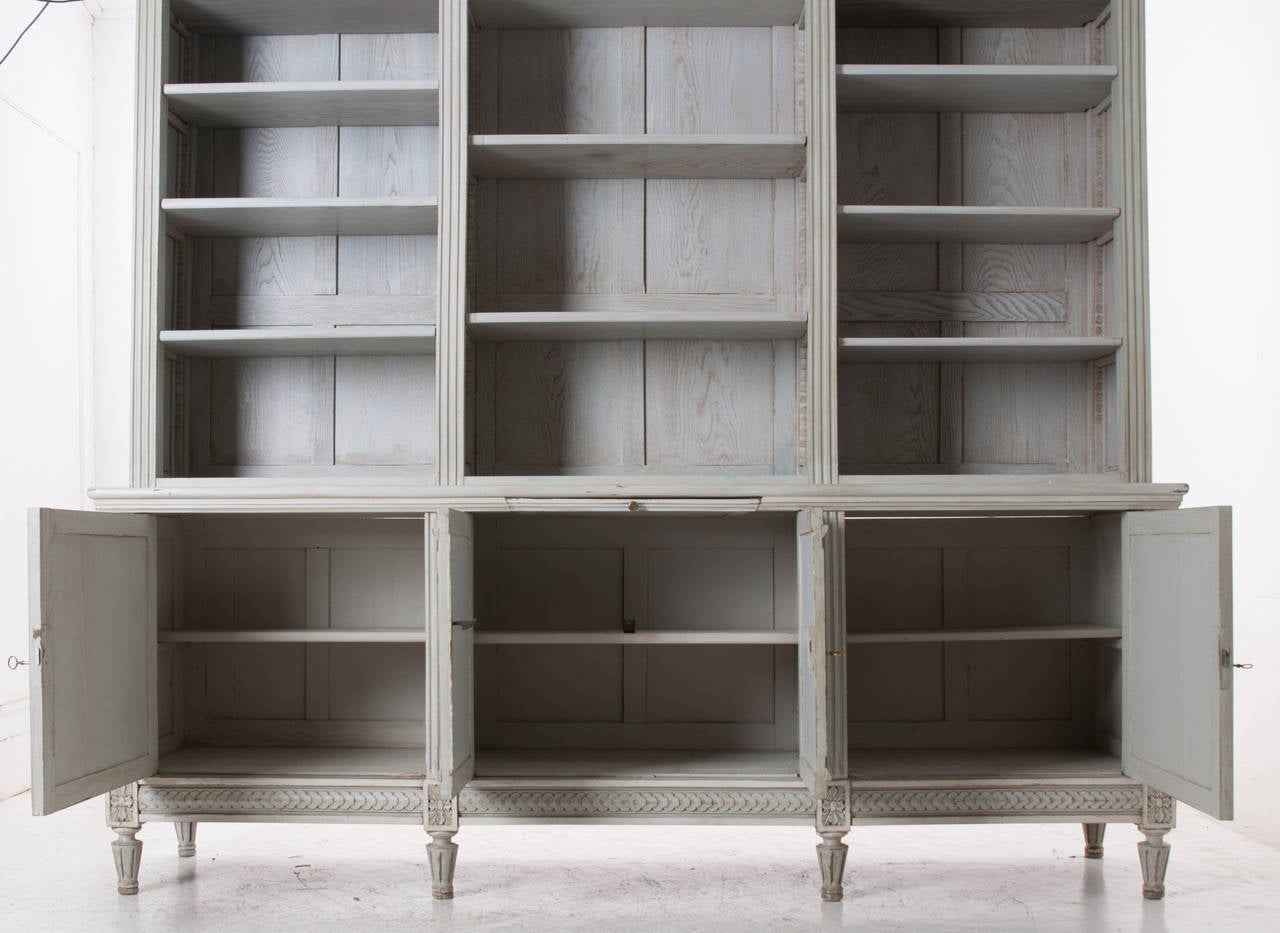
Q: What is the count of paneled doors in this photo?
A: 4